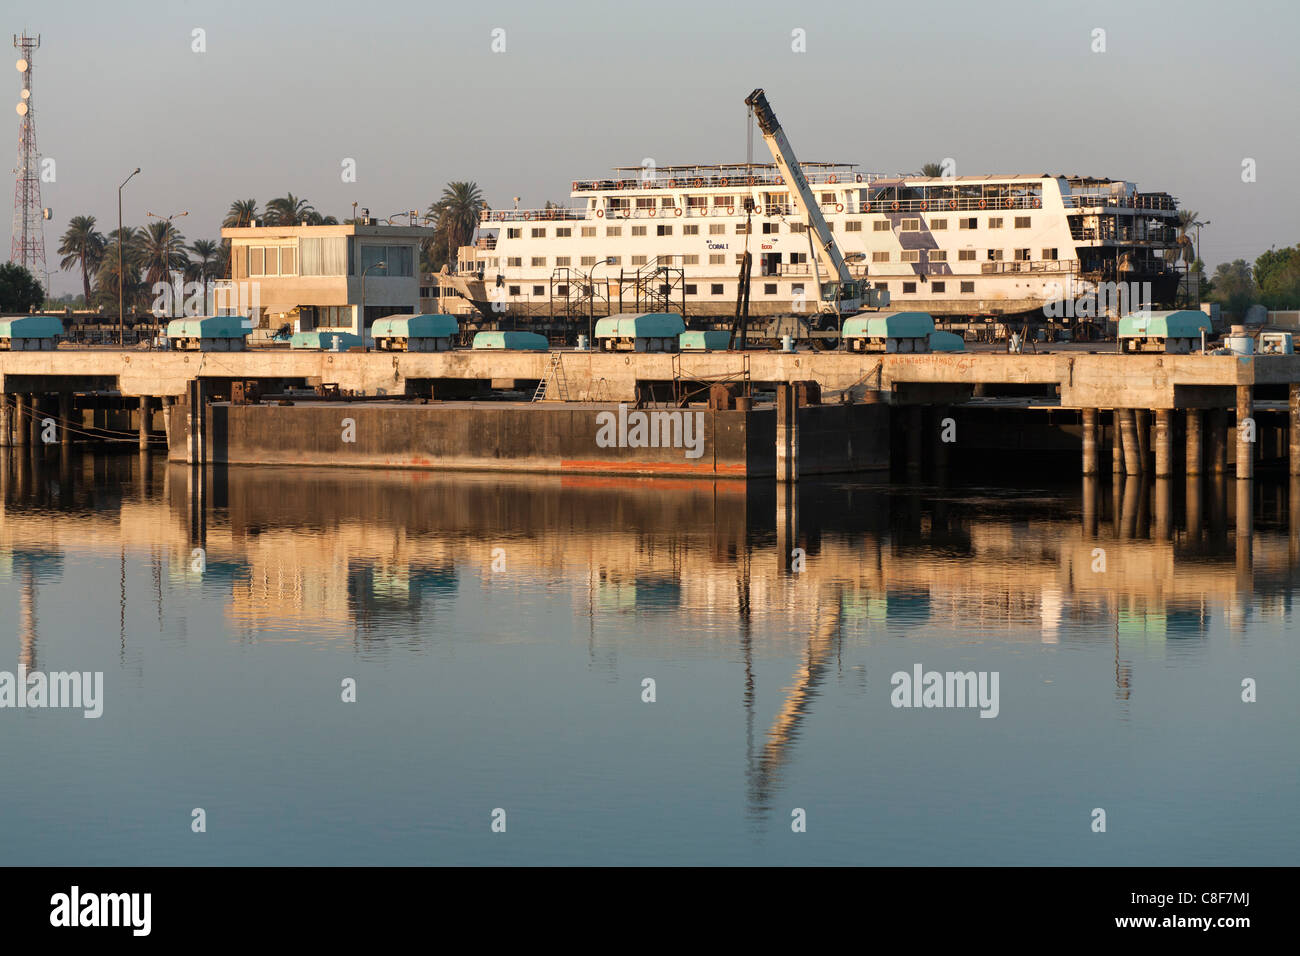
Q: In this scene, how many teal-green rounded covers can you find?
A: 10